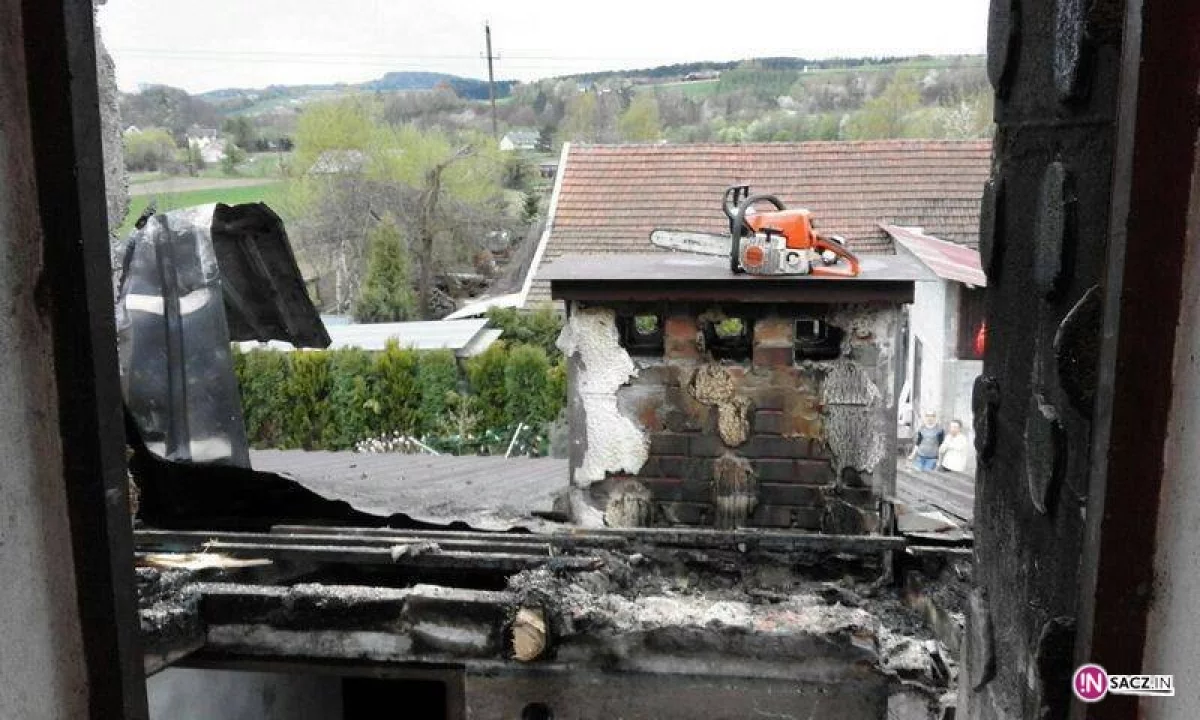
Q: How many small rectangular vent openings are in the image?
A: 3